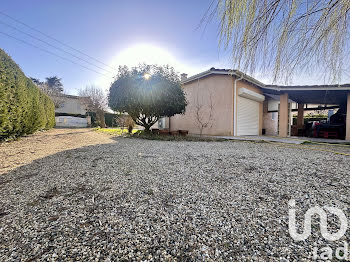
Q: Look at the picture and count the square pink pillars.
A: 3